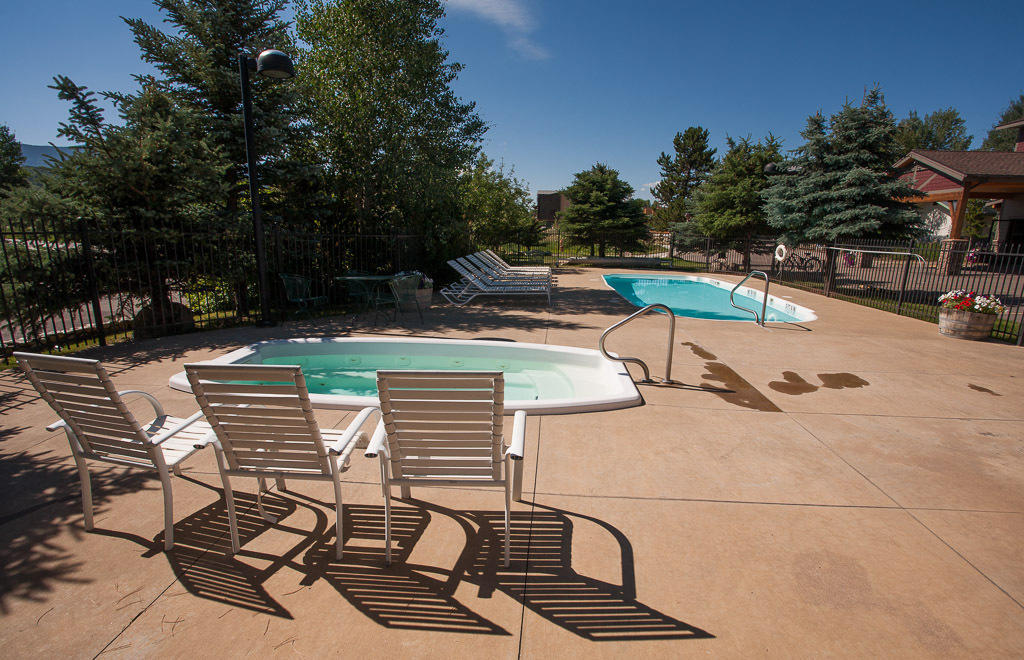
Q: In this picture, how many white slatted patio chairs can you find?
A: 3